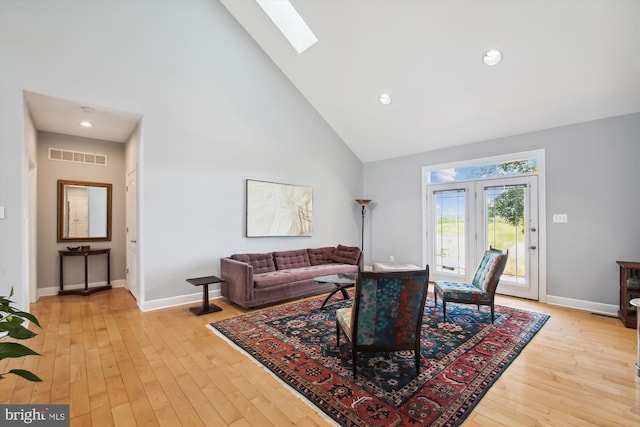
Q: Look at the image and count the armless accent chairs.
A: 2